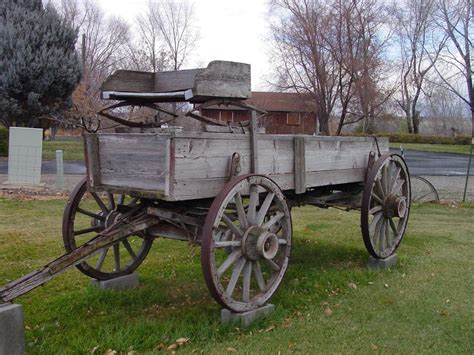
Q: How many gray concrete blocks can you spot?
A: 4